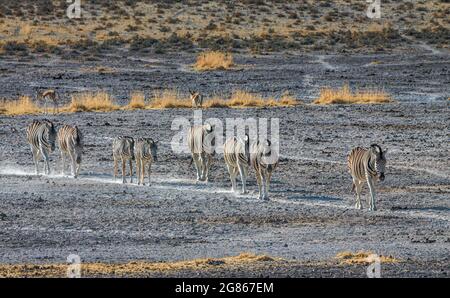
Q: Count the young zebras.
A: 2